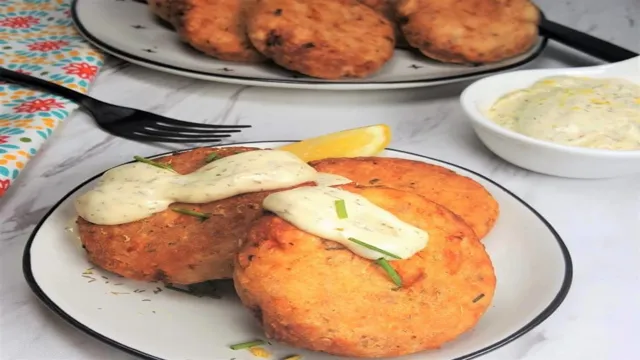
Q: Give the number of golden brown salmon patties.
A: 8